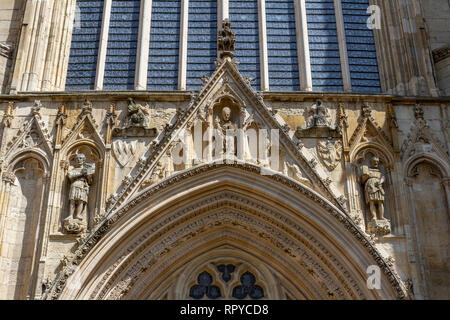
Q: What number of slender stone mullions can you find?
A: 7